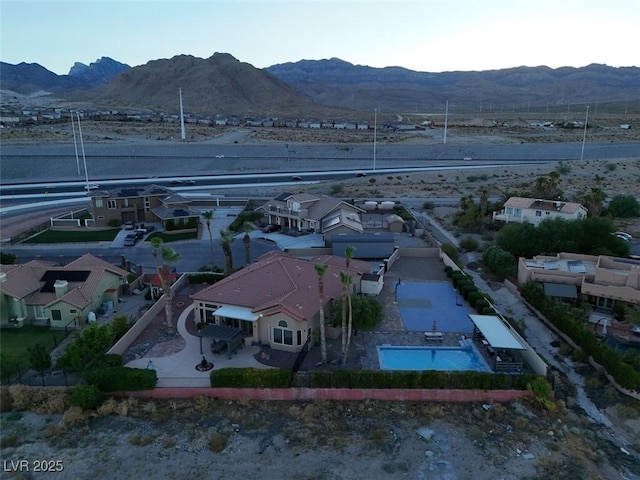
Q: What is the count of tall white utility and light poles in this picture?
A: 6